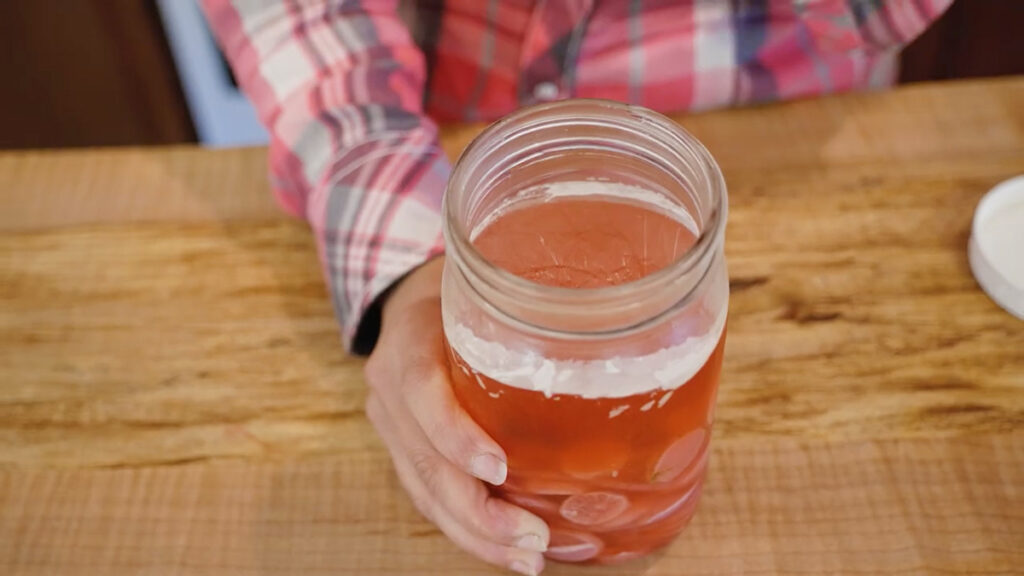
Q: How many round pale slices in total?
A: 3